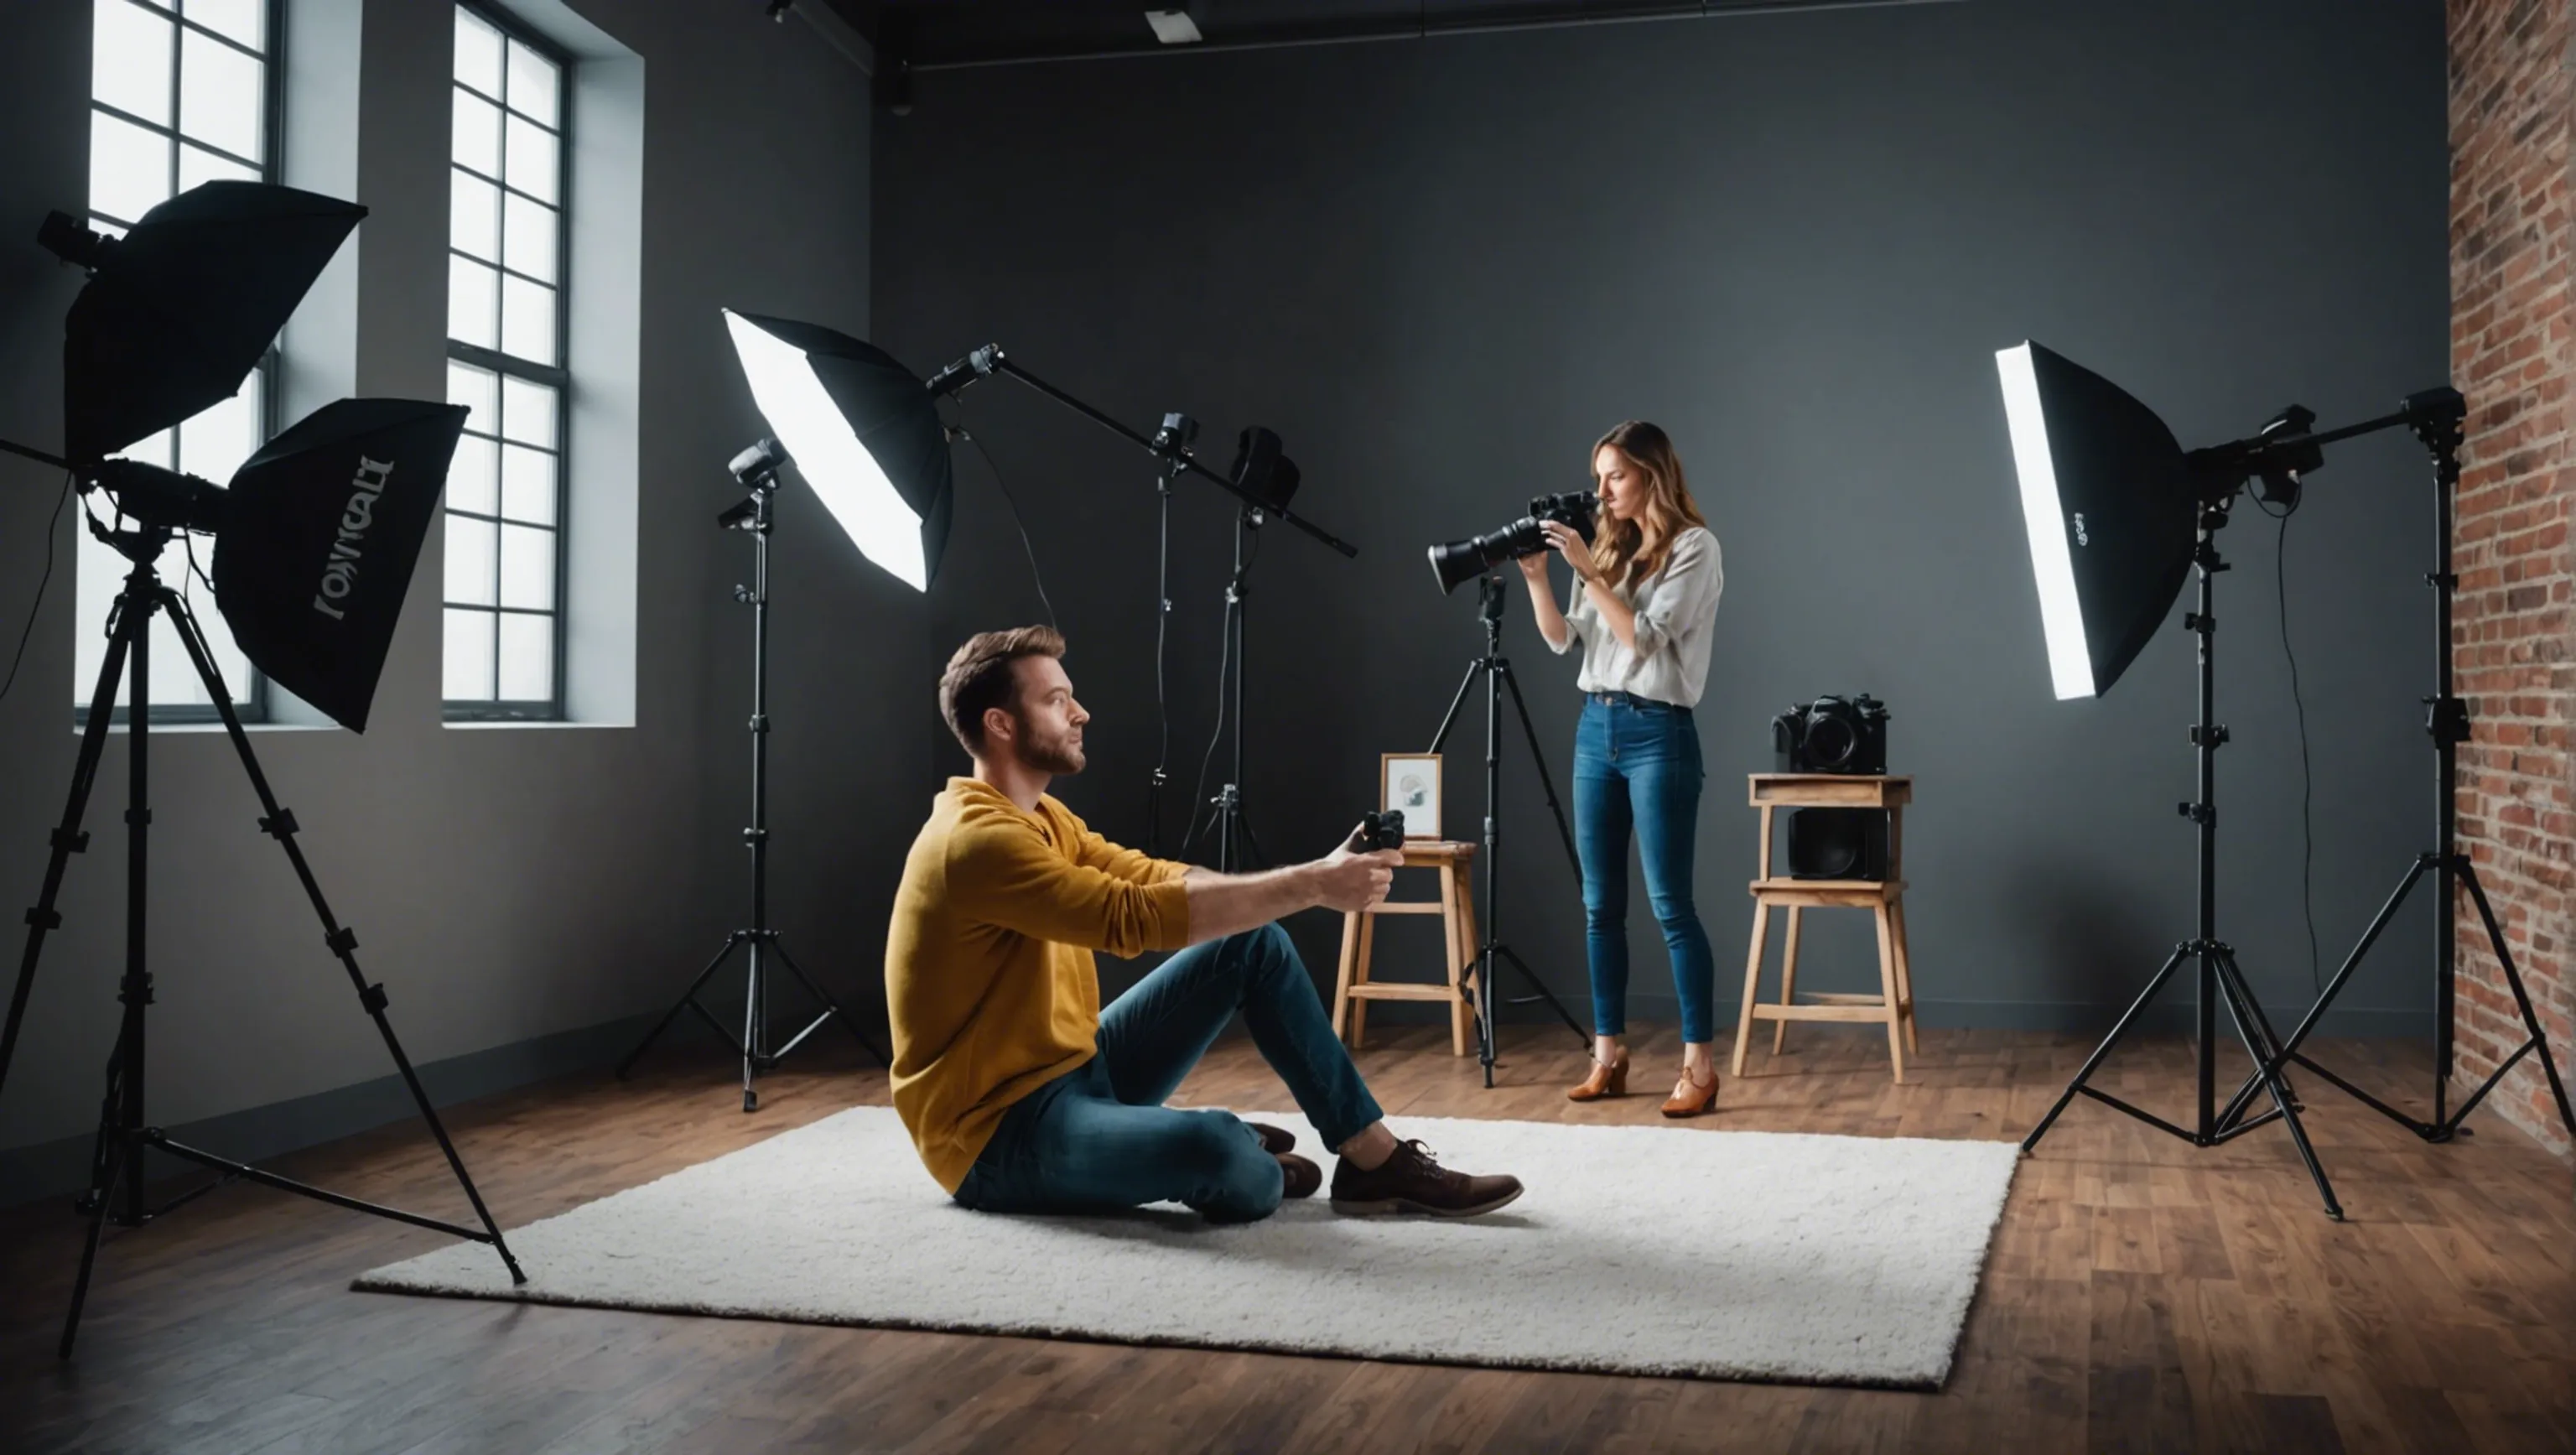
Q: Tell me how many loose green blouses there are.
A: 0